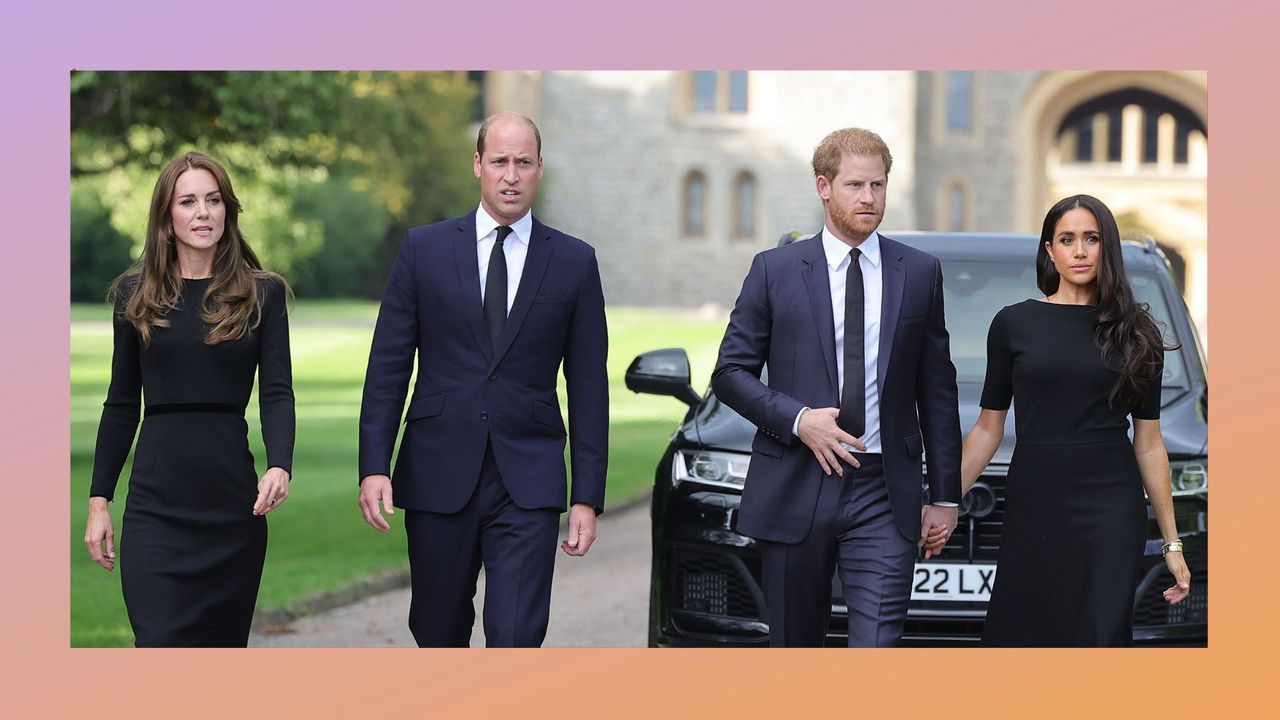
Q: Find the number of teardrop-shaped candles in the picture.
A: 0